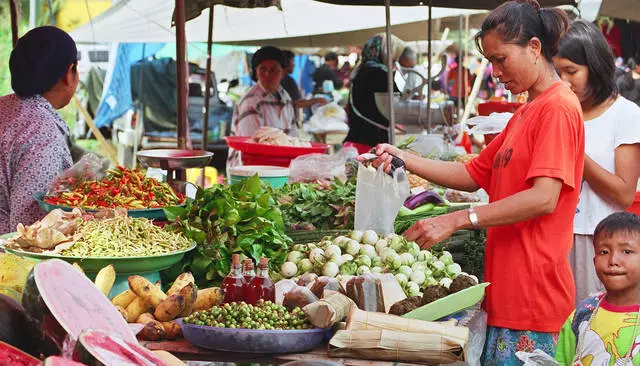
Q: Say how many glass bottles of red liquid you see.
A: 3